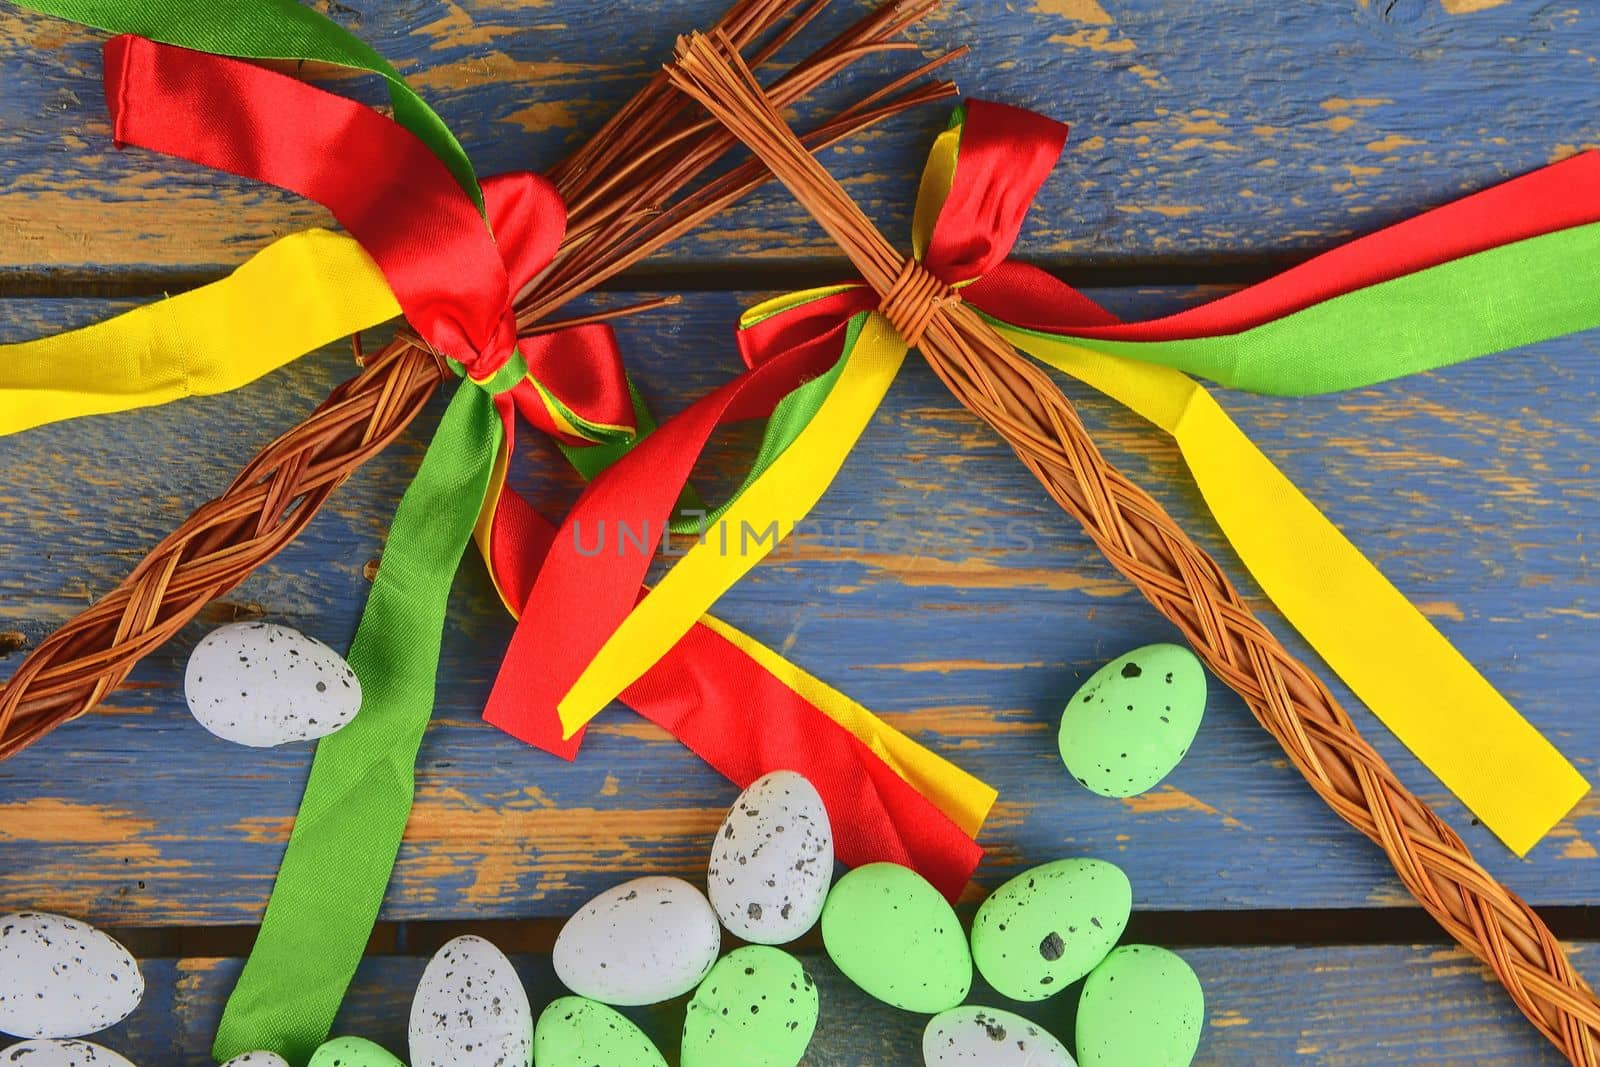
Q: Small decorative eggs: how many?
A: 15